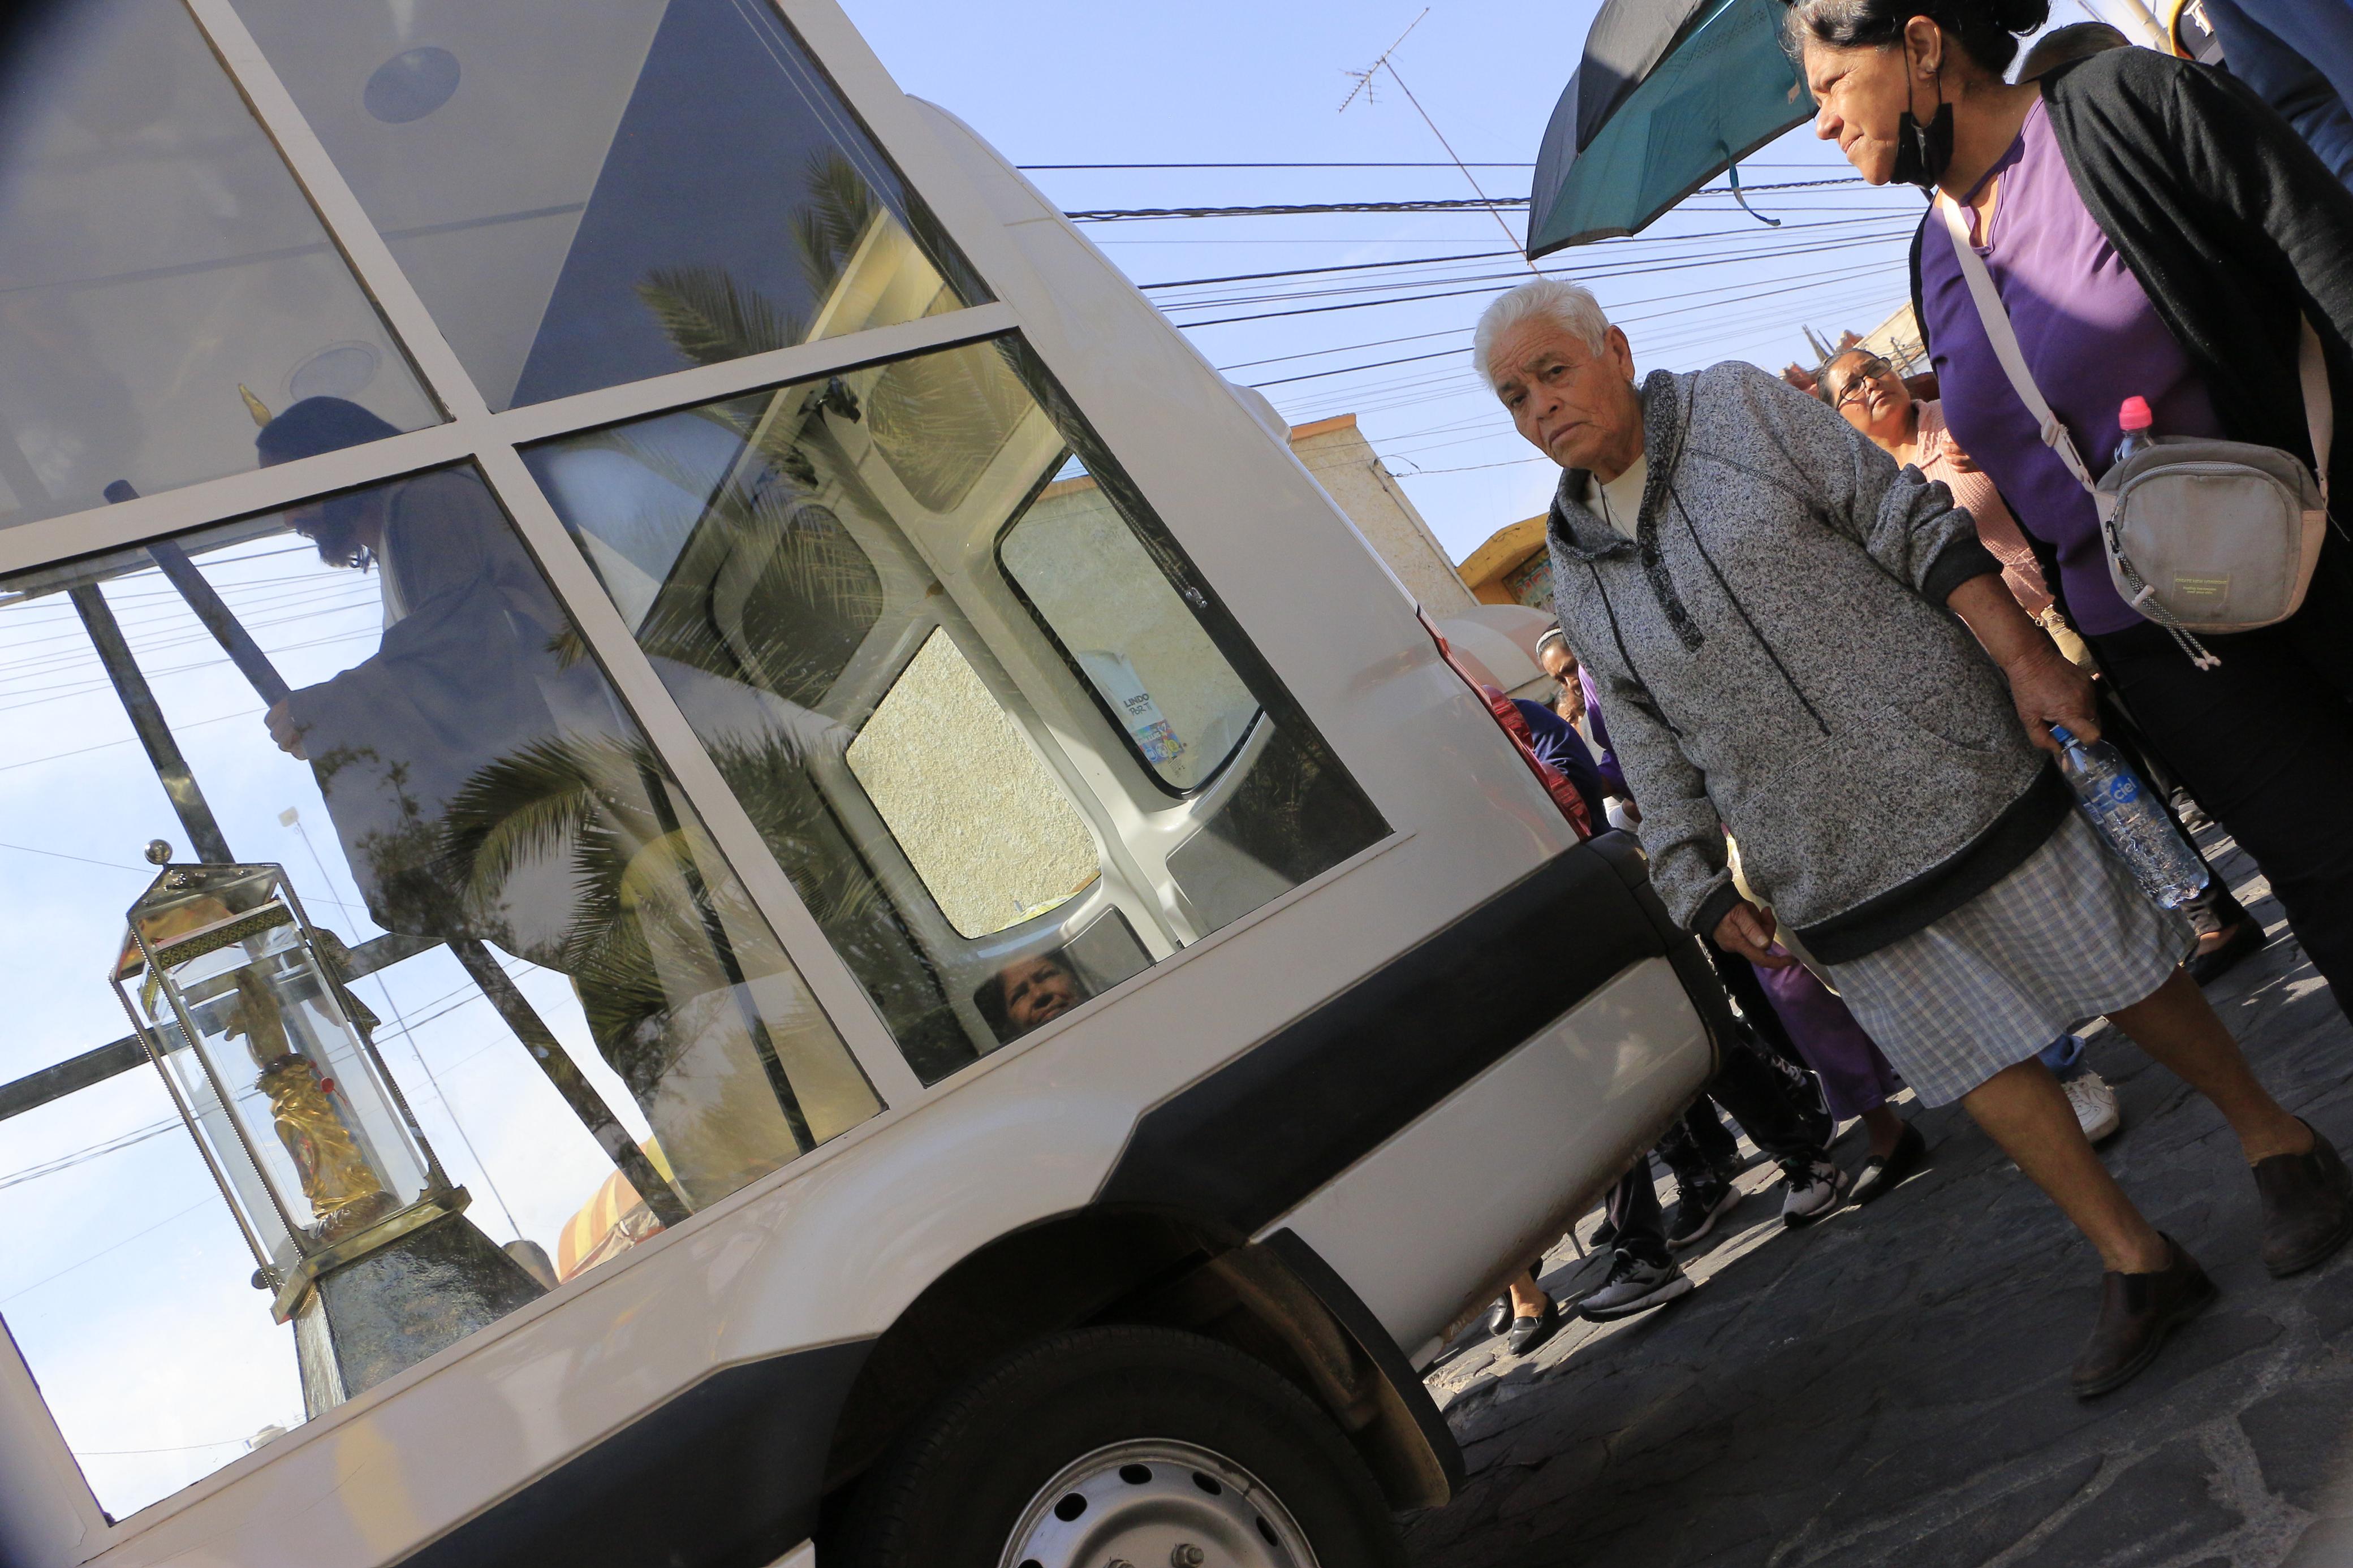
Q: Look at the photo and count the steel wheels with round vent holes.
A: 1